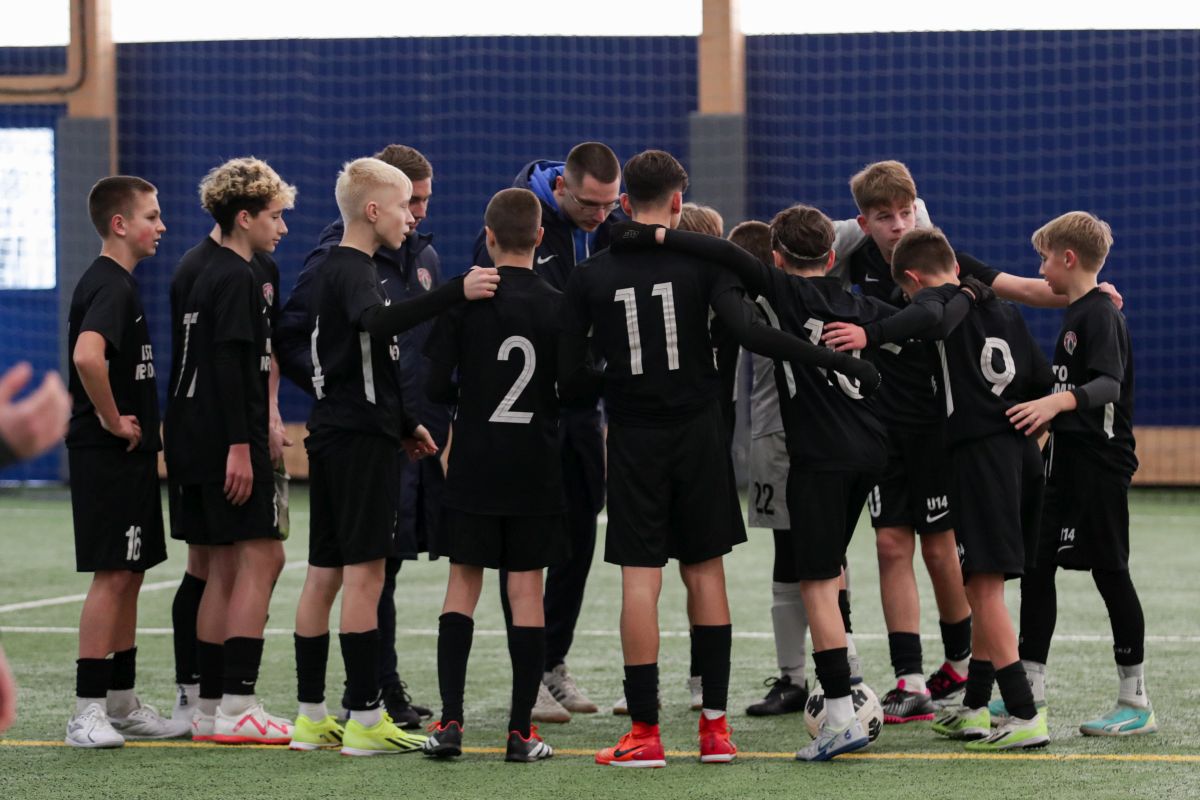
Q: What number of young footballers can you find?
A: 12